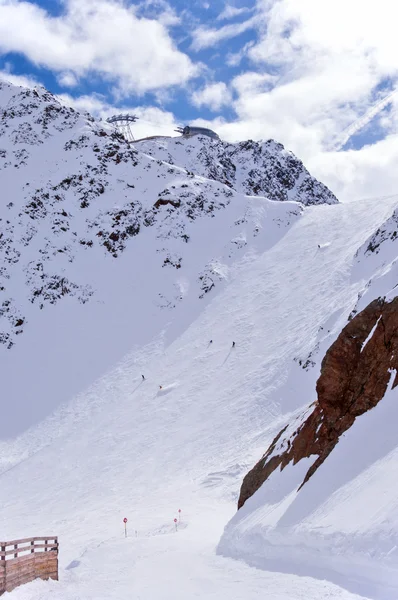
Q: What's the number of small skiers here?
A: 5